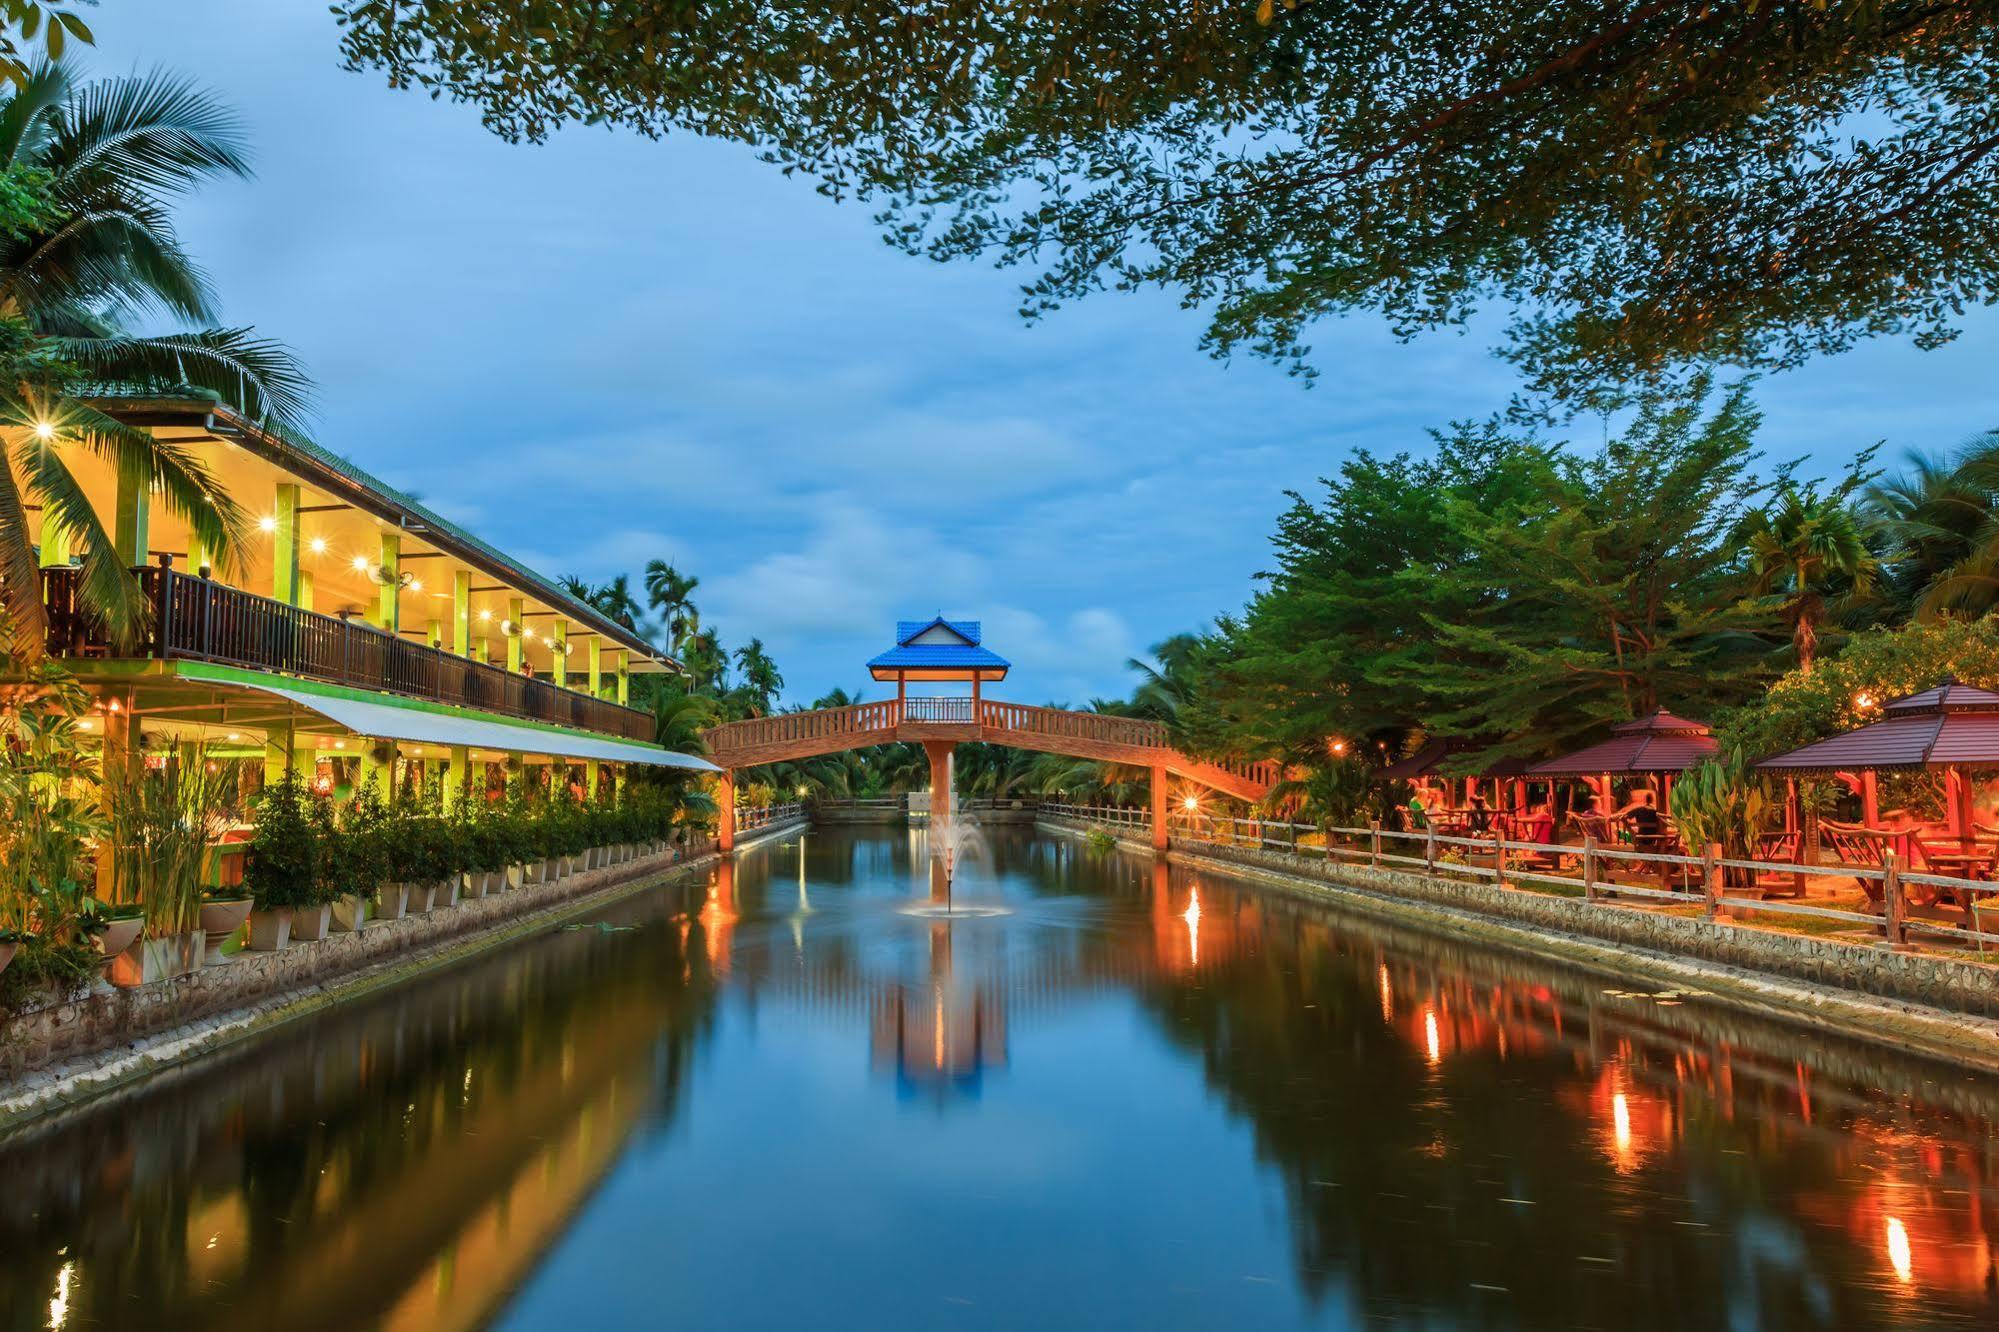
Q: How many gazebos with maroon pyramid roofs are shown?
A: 3